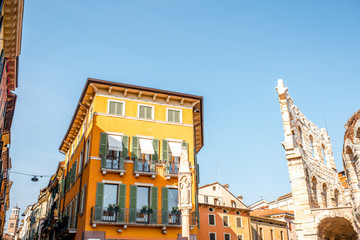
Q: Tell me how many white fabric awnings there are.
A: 3